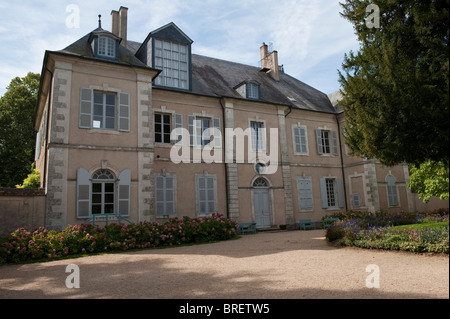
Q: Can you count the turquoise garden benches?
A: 3